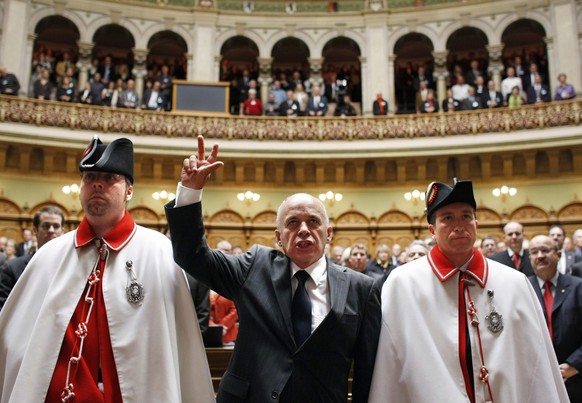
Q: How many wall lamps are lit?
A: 6